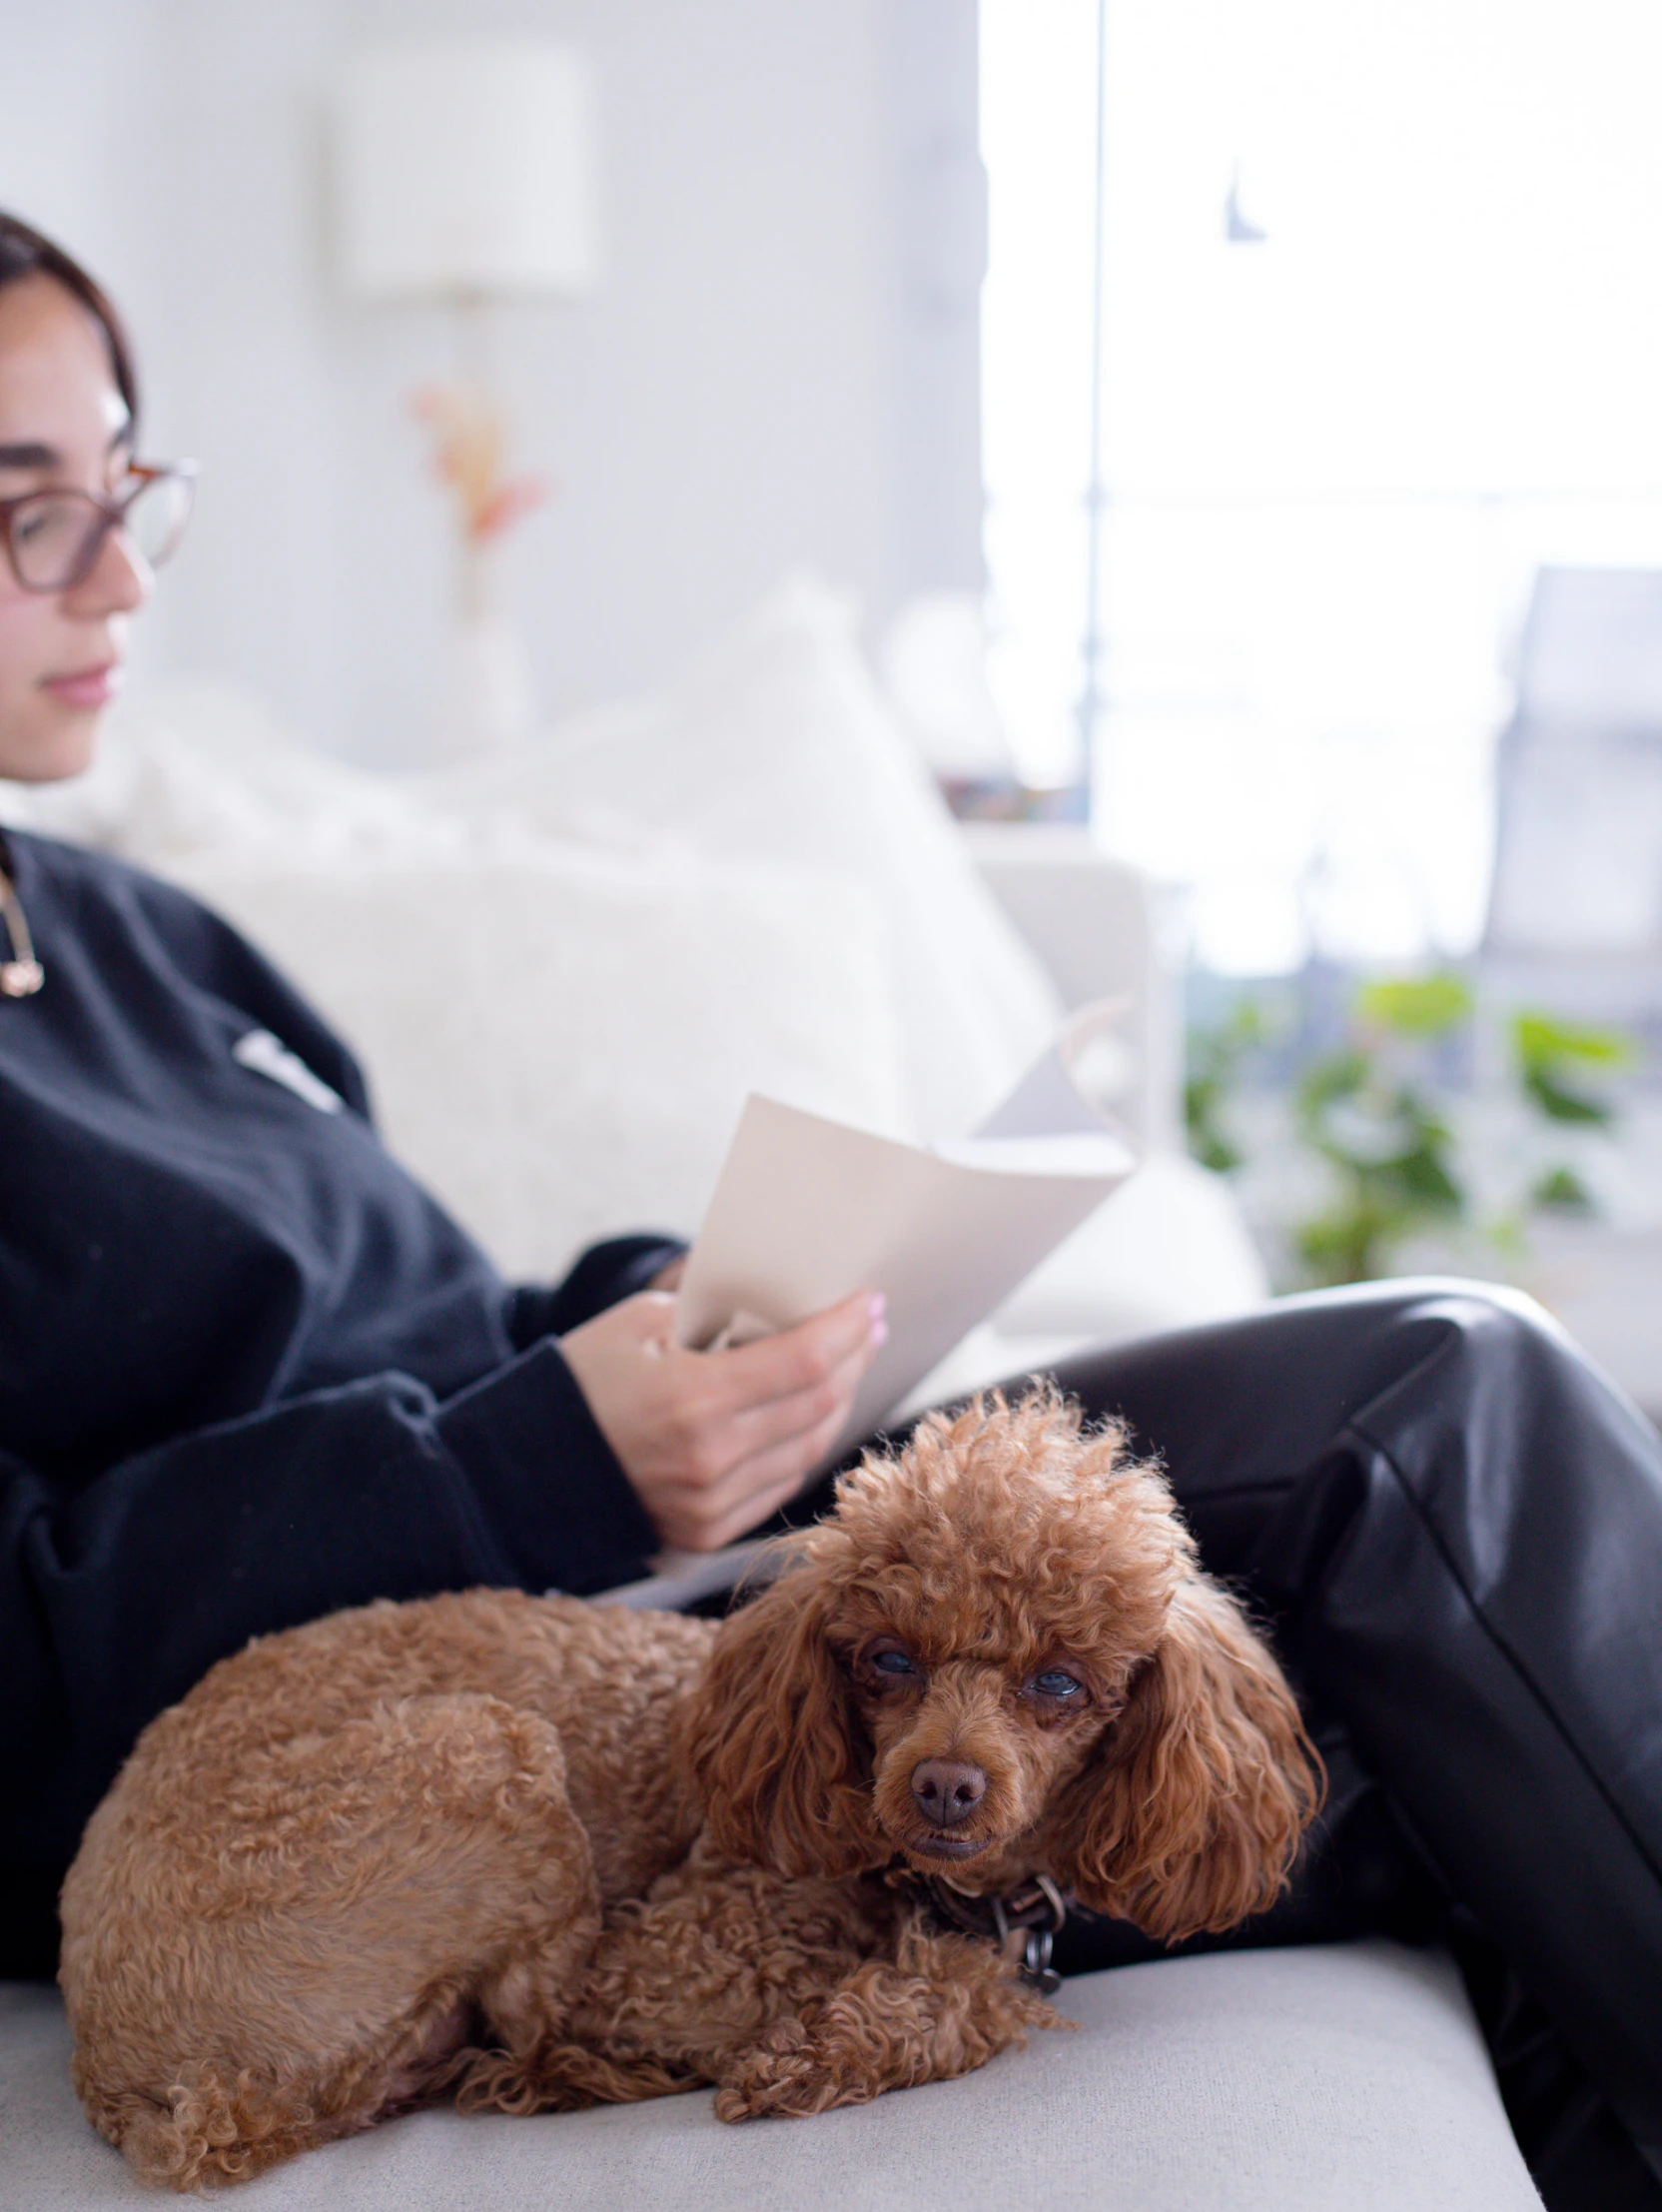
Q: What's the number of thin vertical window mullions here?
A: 1